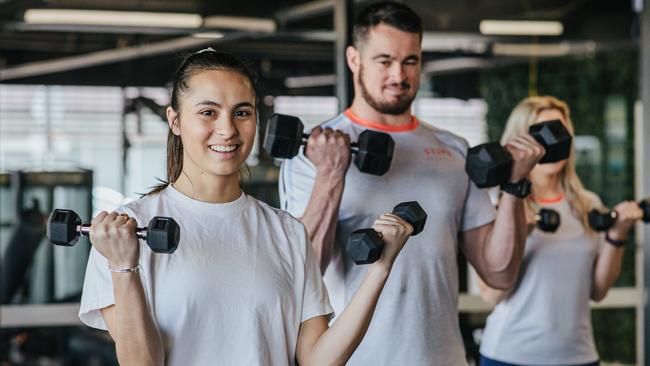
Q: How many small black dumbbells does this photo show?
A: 4